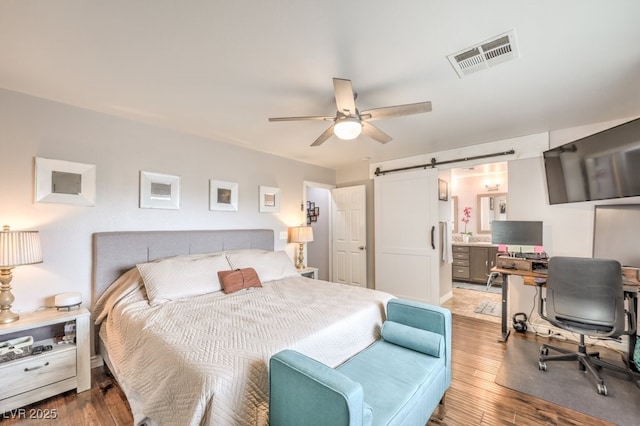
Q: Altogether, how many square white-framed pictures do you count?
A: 4